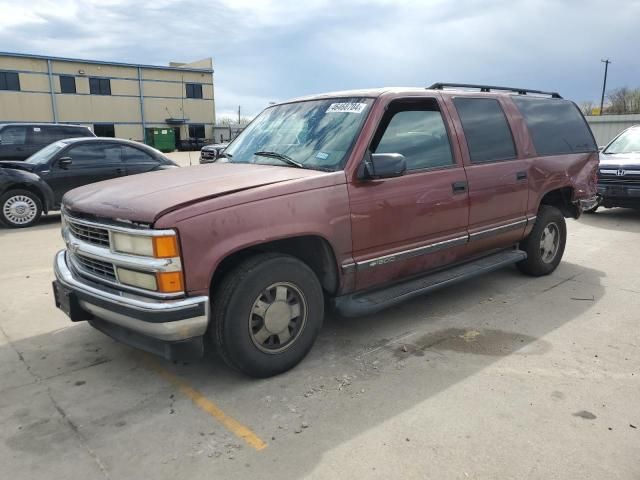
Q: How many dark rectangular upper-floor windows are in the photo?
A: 4